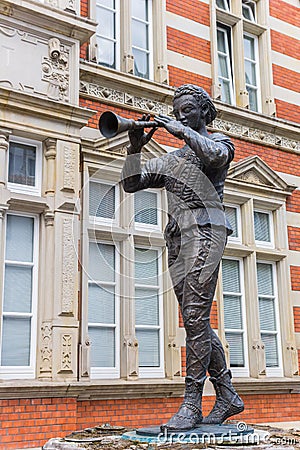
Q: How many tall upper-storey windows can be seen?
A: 4